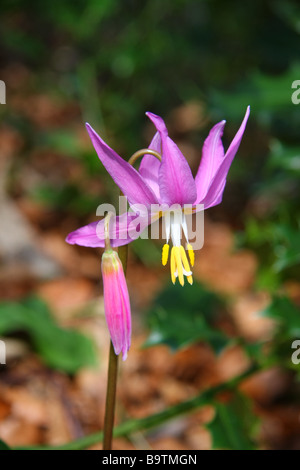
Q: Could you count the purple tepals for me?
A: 6